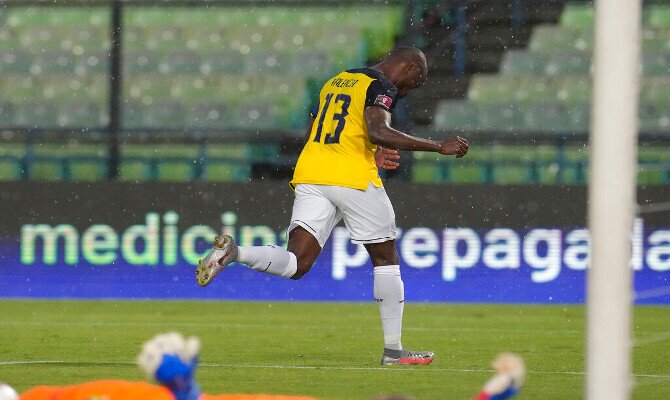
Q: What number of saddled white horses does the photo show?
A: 0